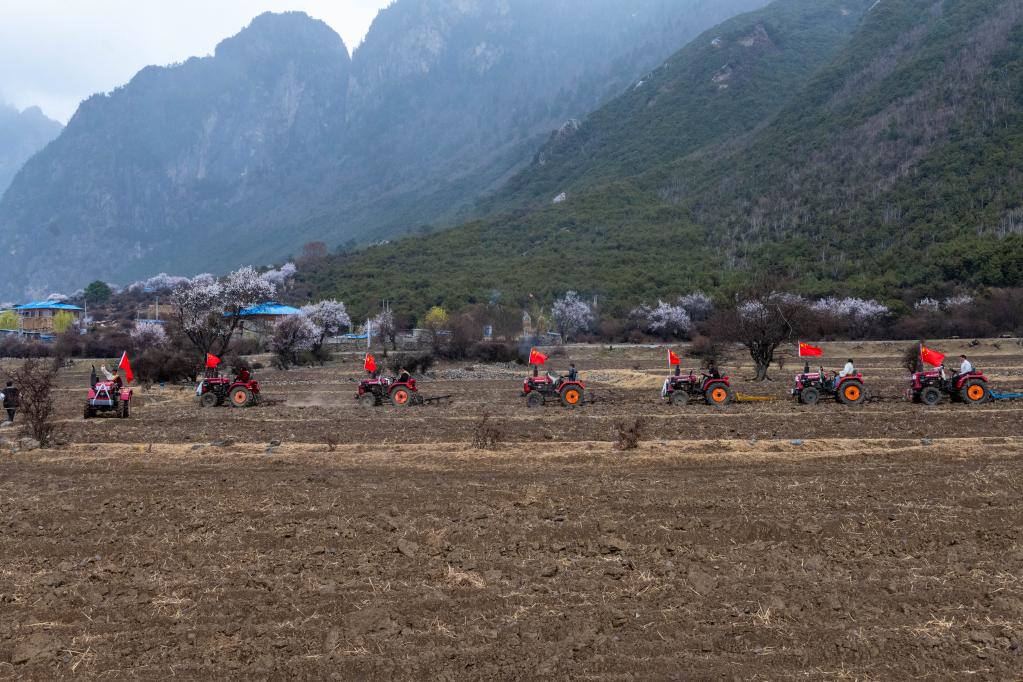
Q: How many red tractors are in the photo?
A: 7